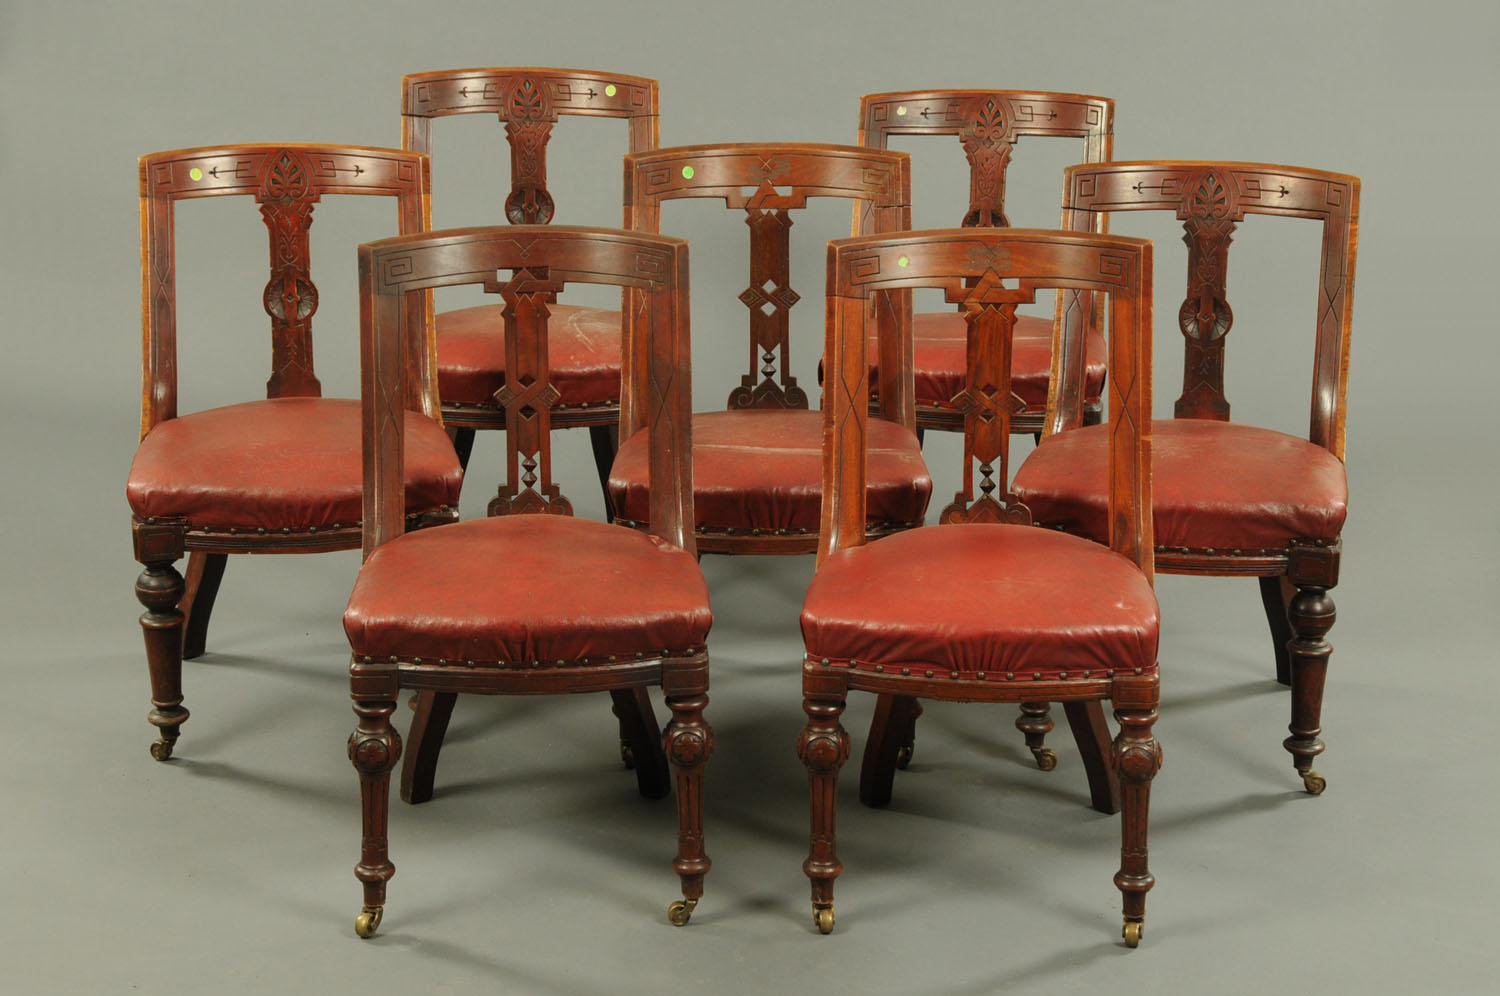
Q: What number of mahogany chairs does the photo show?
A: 7